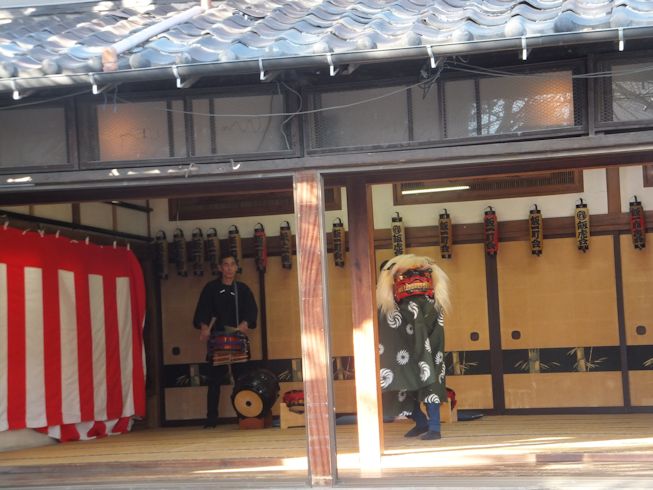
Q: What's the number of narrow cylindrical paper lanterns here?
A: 14